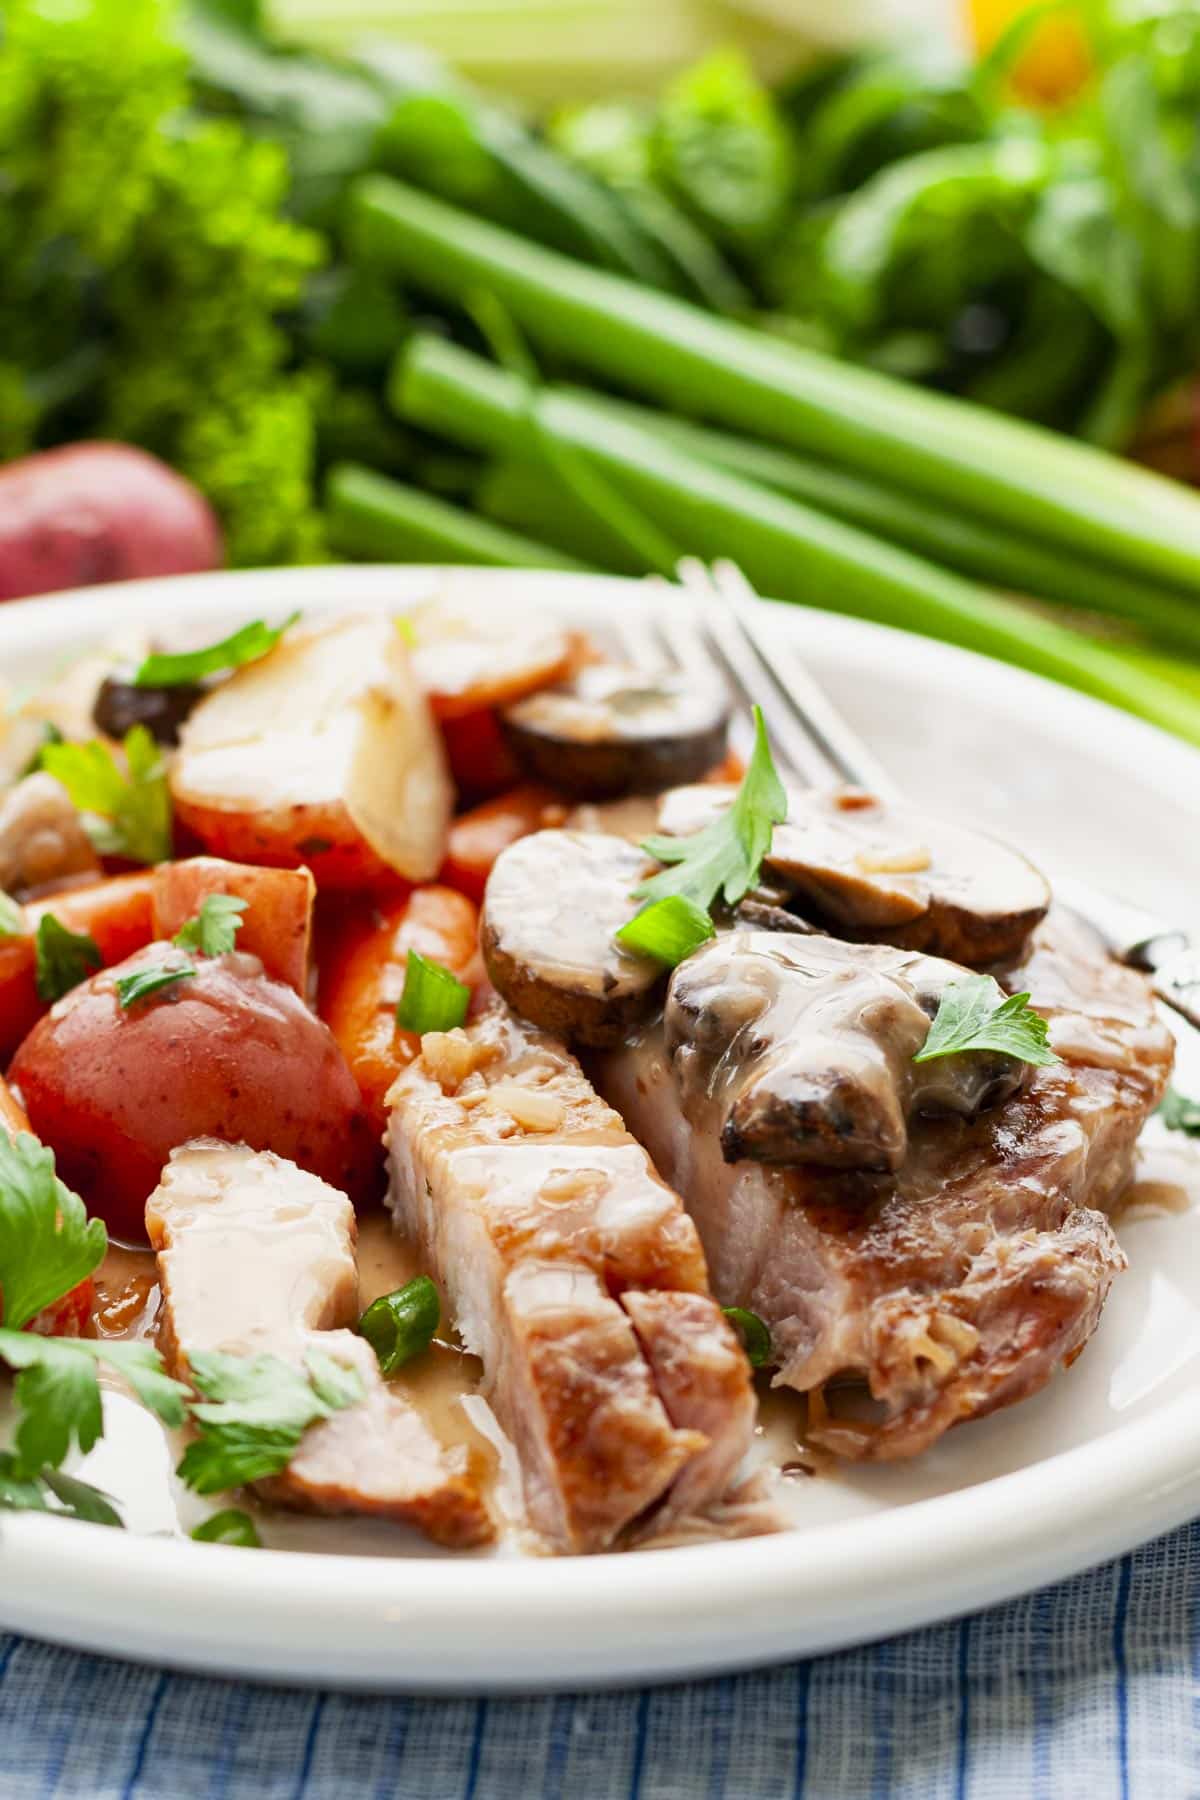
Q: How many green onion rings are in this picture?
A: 5